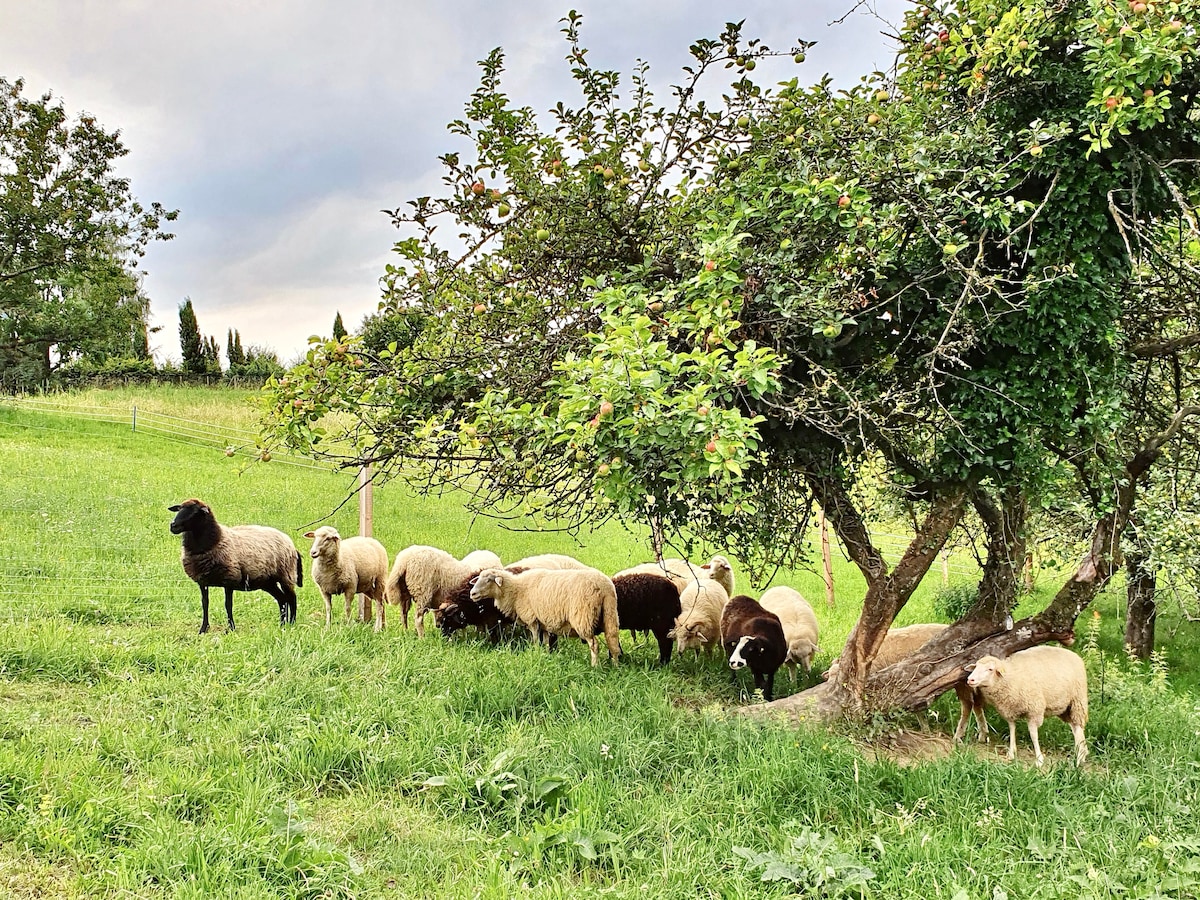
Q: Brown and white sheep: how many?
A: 1